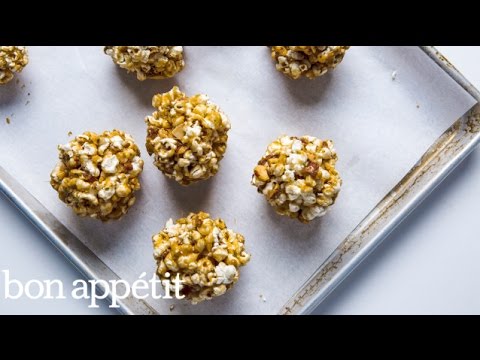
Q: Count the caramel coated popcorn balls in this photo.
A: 7